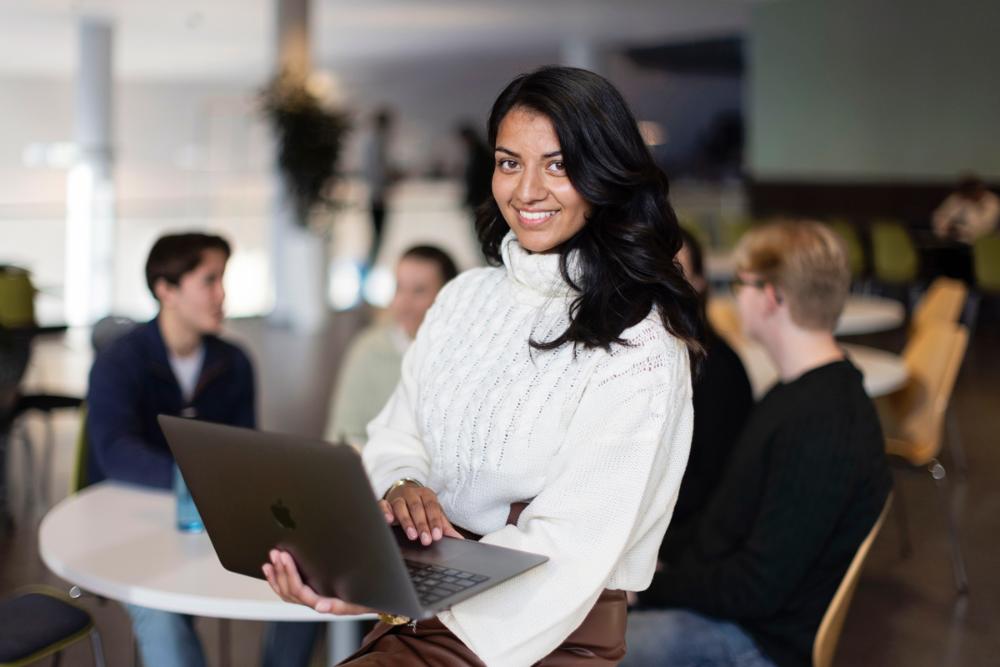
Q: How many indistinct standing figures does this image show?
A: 2